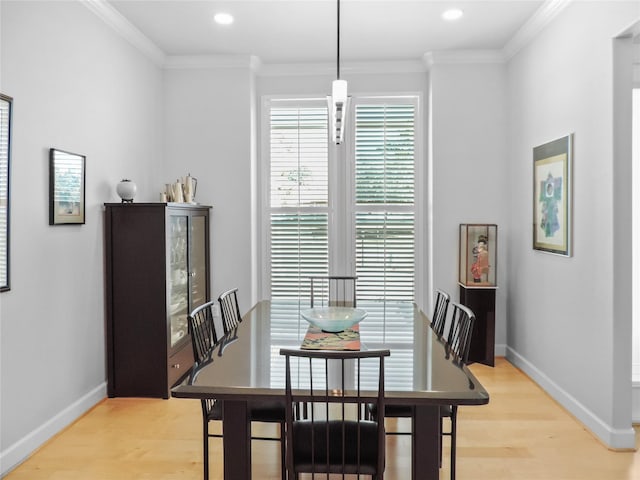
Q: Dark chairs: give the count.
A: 6